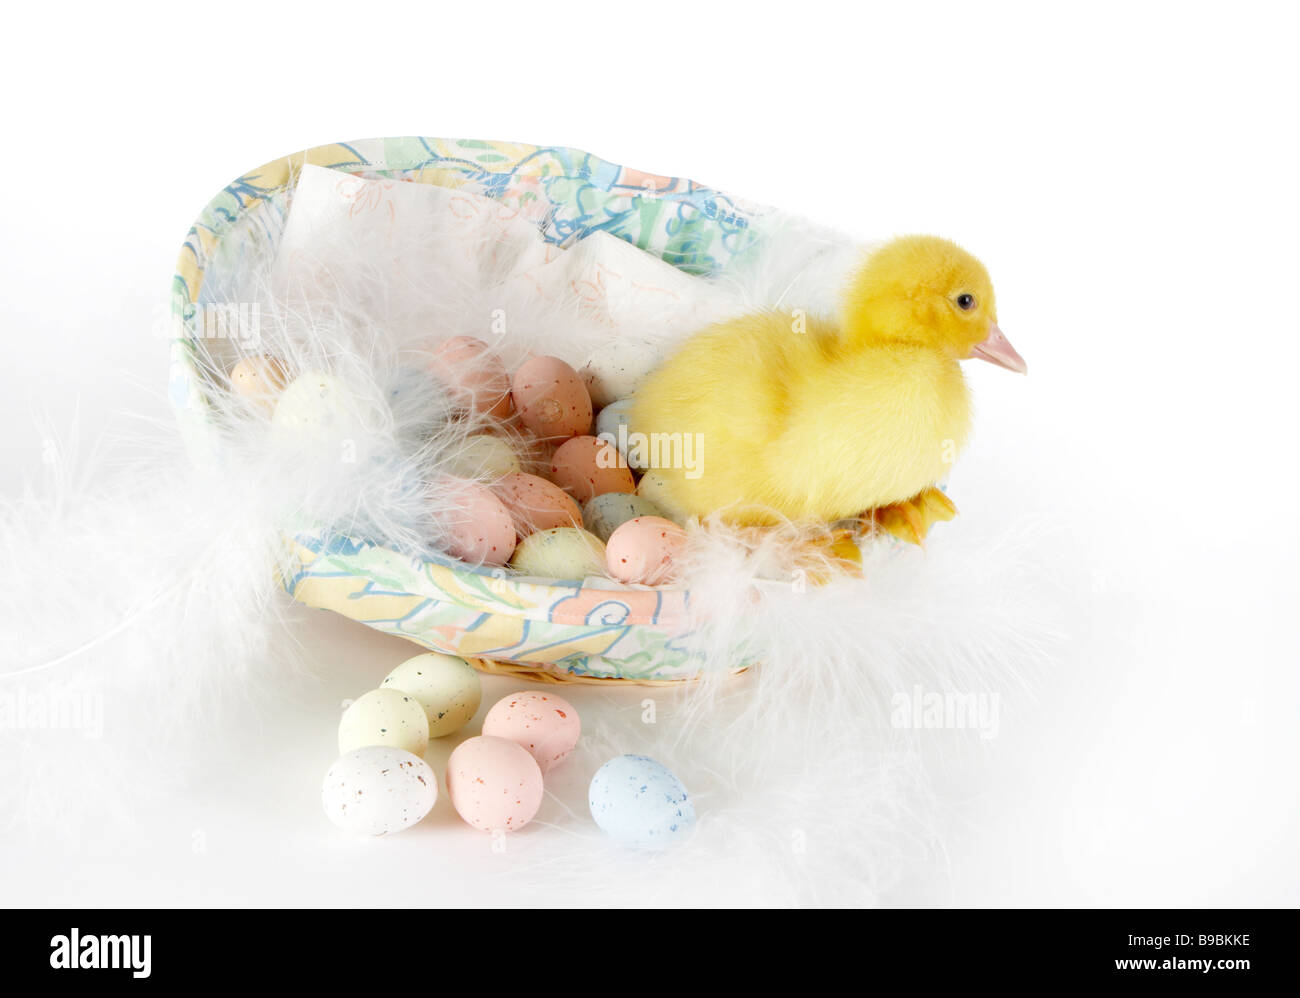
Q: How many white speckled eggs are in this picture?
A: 2